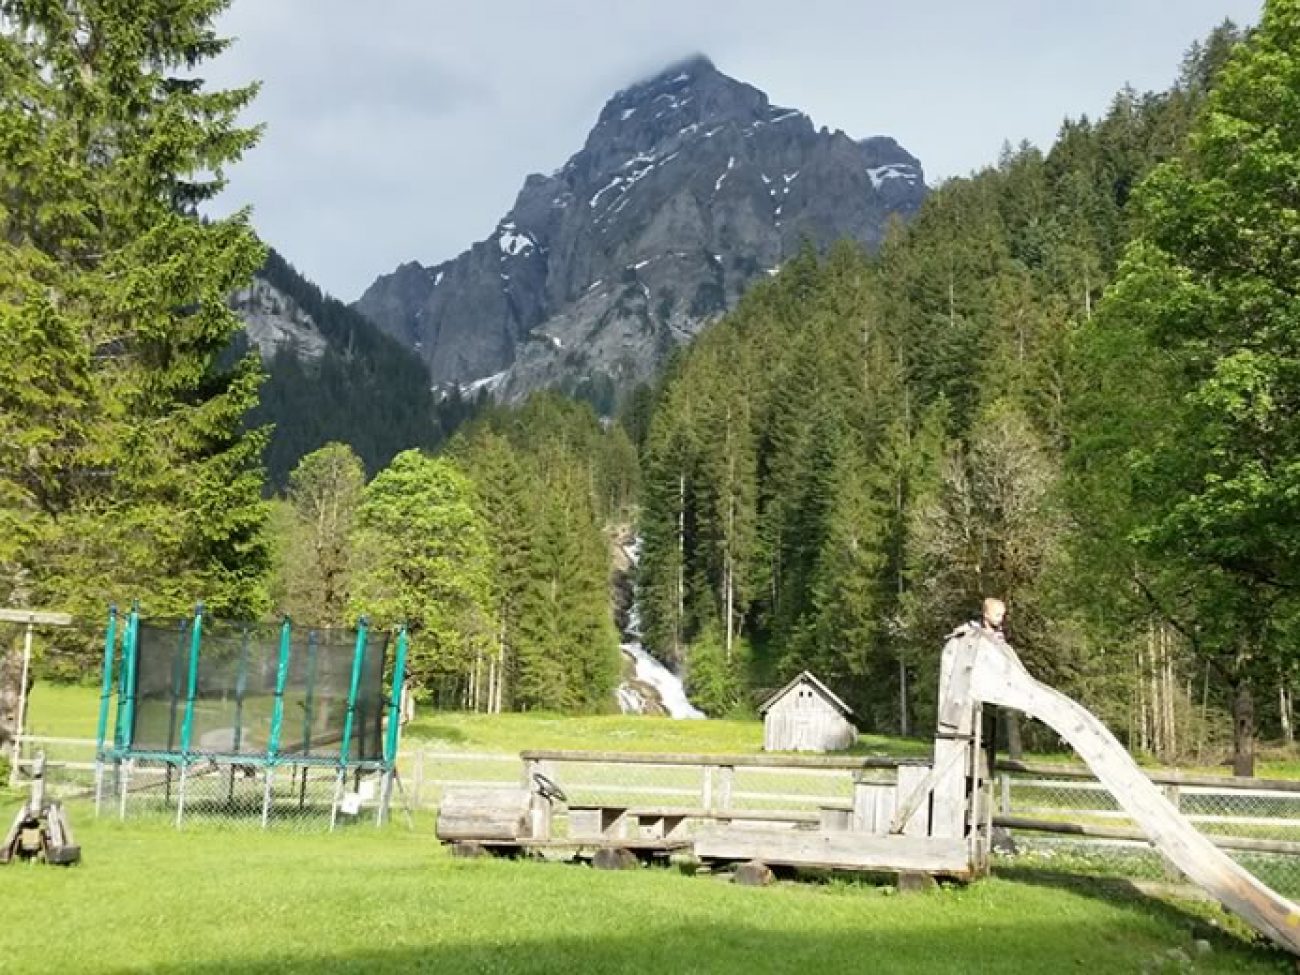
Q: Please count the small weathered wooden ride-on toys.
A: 1